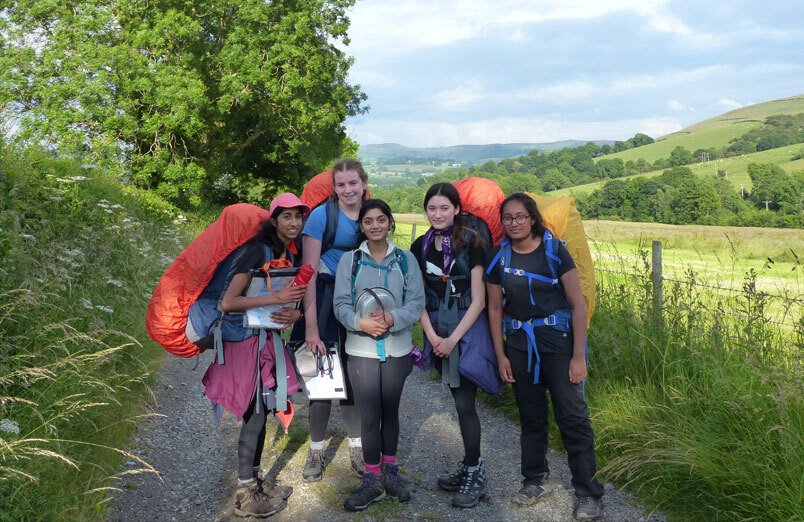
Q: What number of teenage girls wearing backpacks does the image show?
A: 5